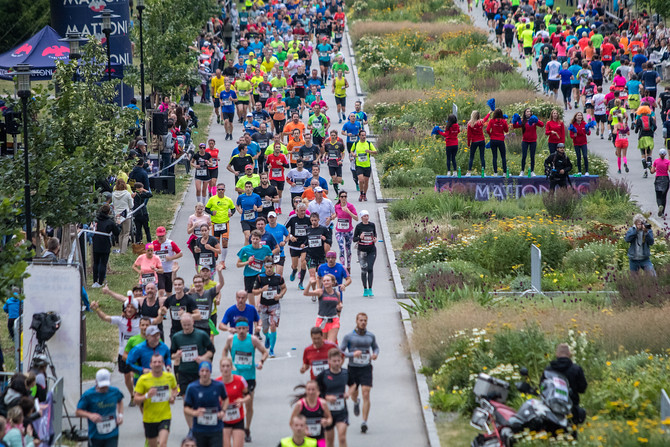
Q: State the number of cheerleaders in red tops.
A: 6